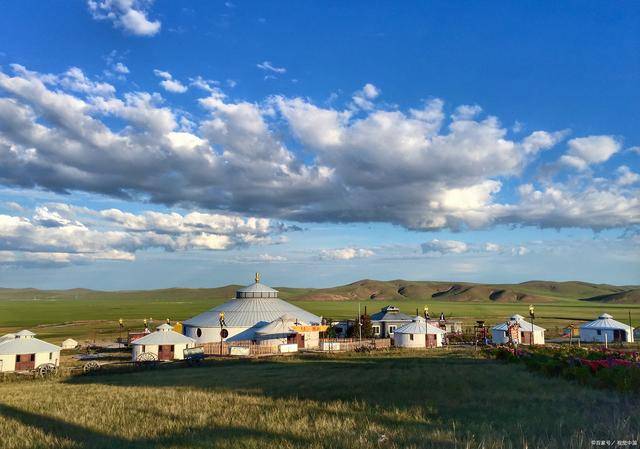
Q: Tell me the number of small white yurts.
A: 5